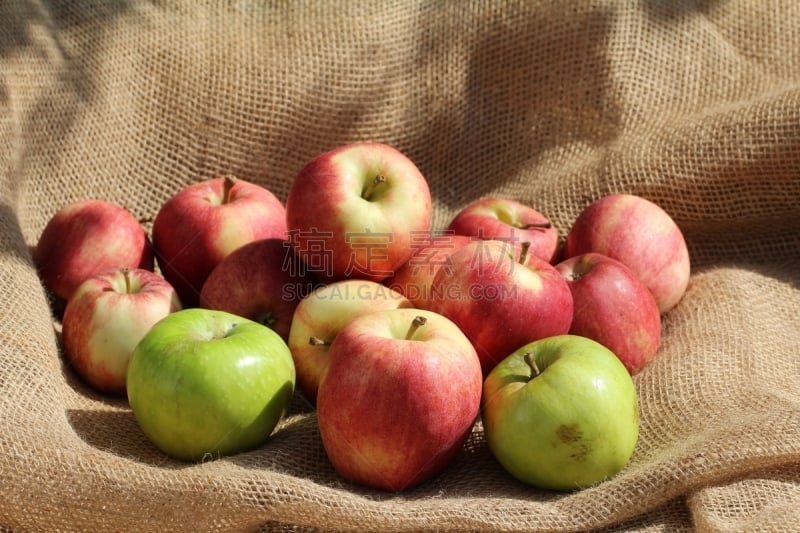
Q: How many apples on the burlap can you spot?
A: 14